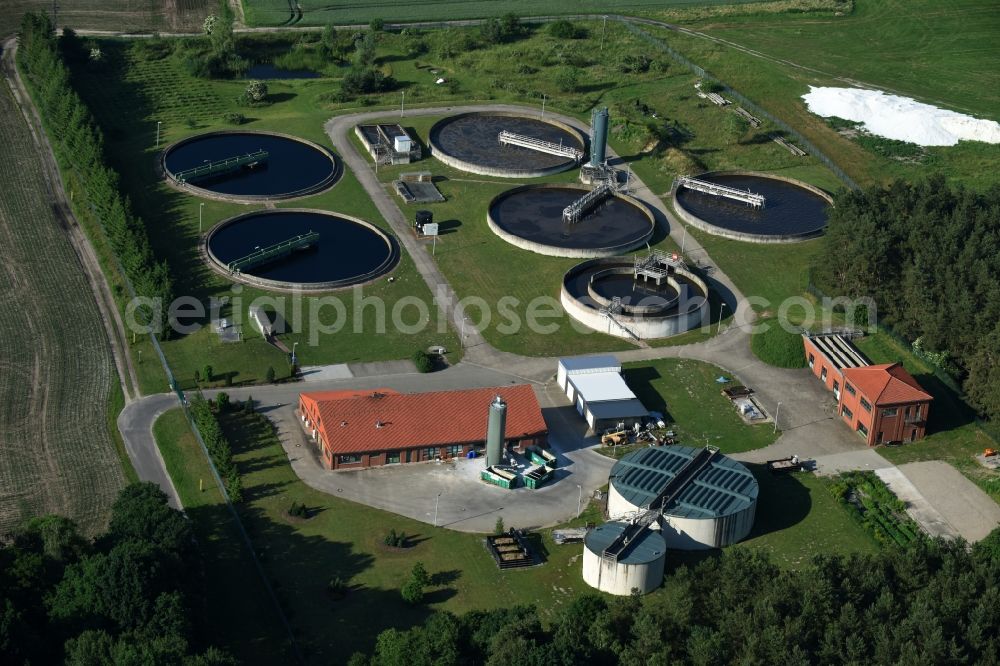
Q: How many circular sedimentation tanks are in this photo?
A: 6